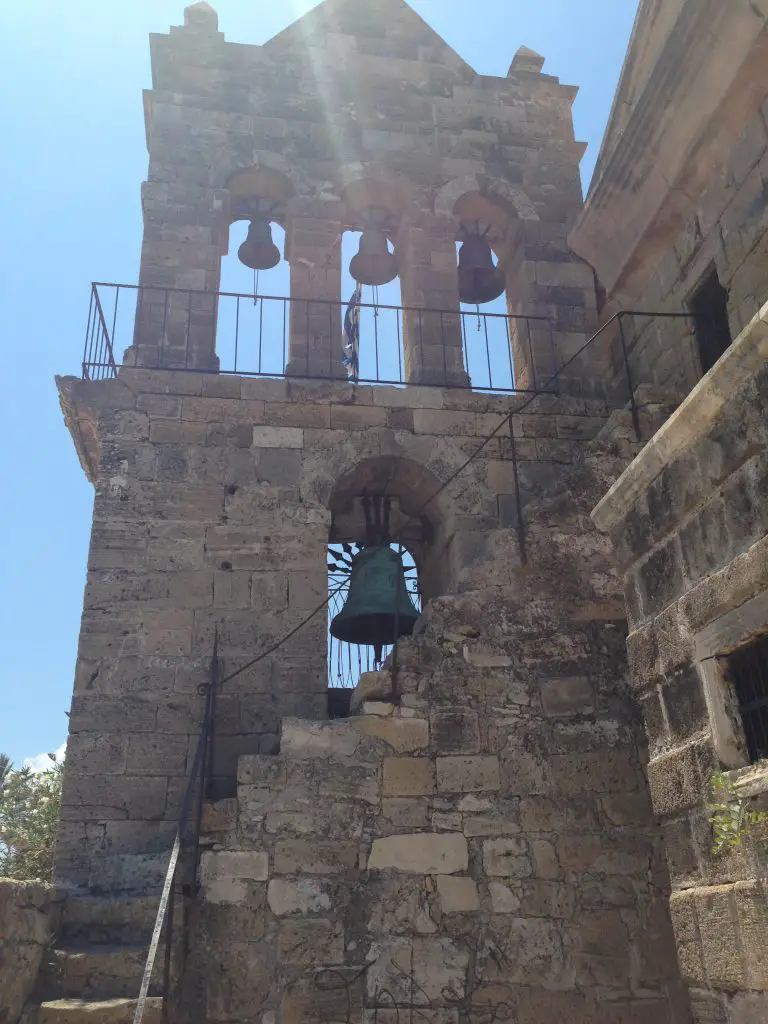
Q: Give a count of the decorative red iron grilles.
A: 0